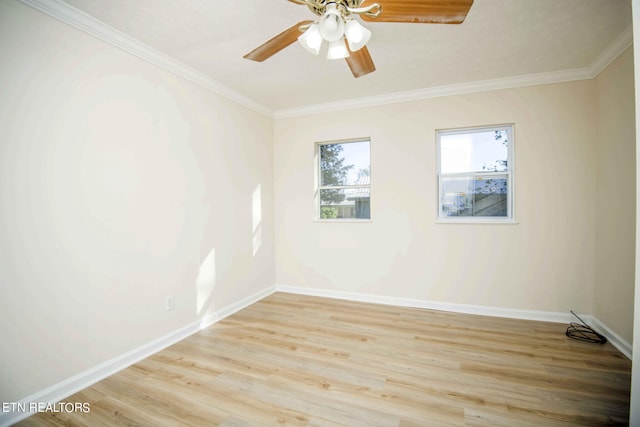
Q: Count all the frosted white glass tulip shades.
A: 4